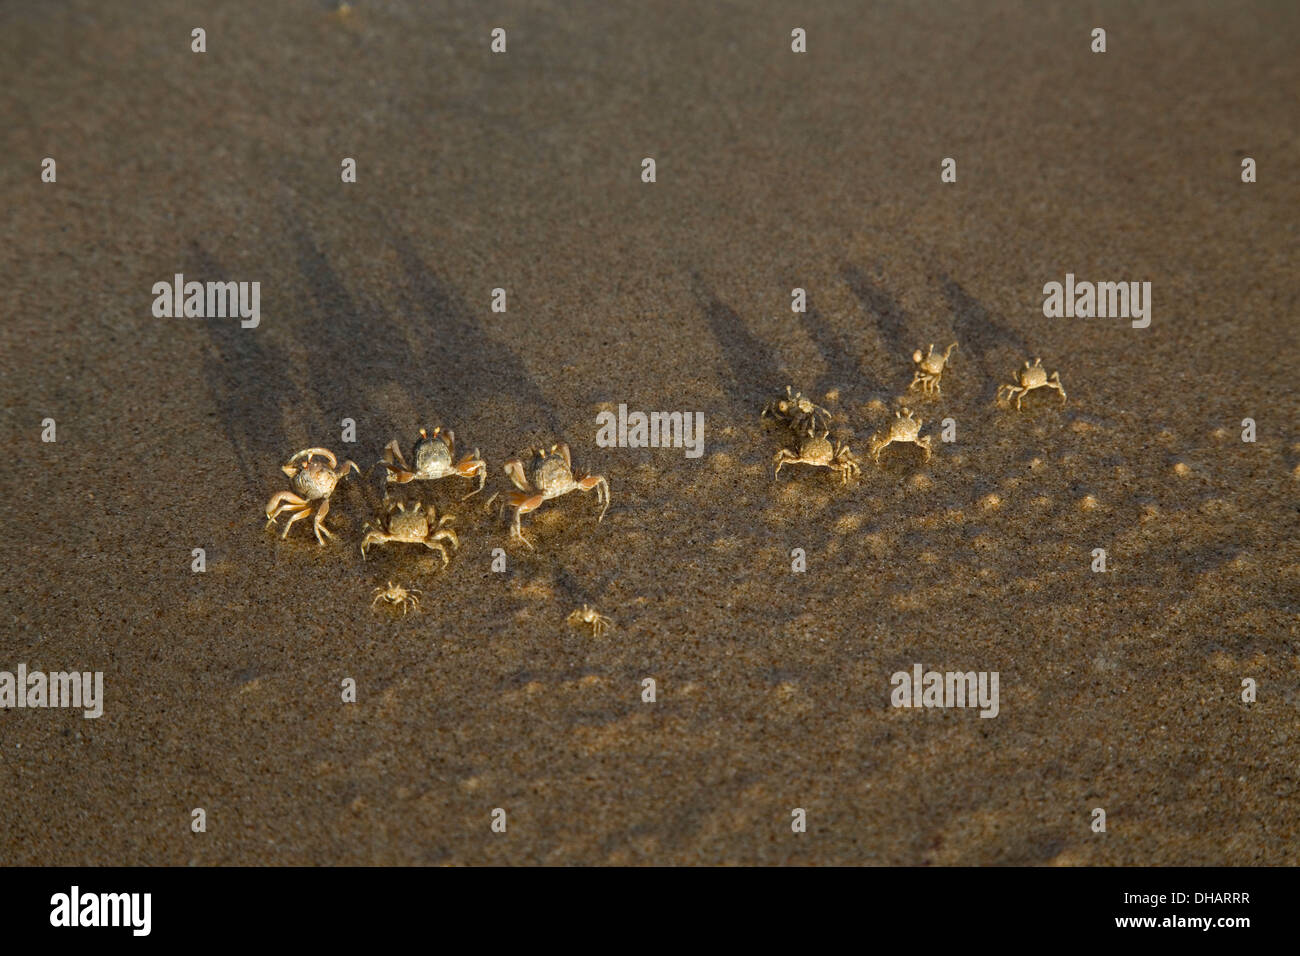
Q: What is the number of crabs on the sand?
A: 11